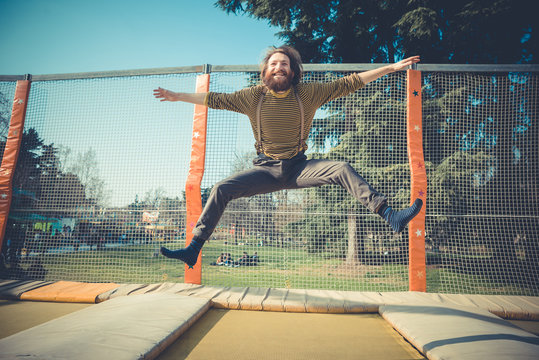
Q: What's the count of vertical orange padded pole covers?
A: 3